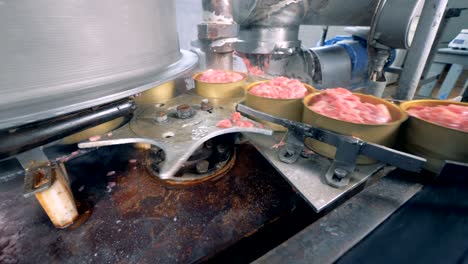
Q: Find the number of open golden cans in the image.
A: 4